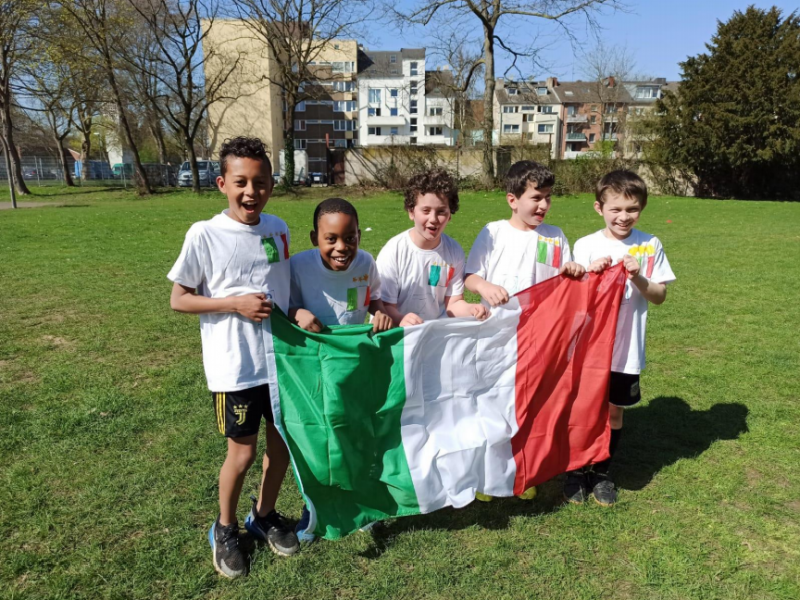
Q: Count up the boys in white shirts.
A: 5